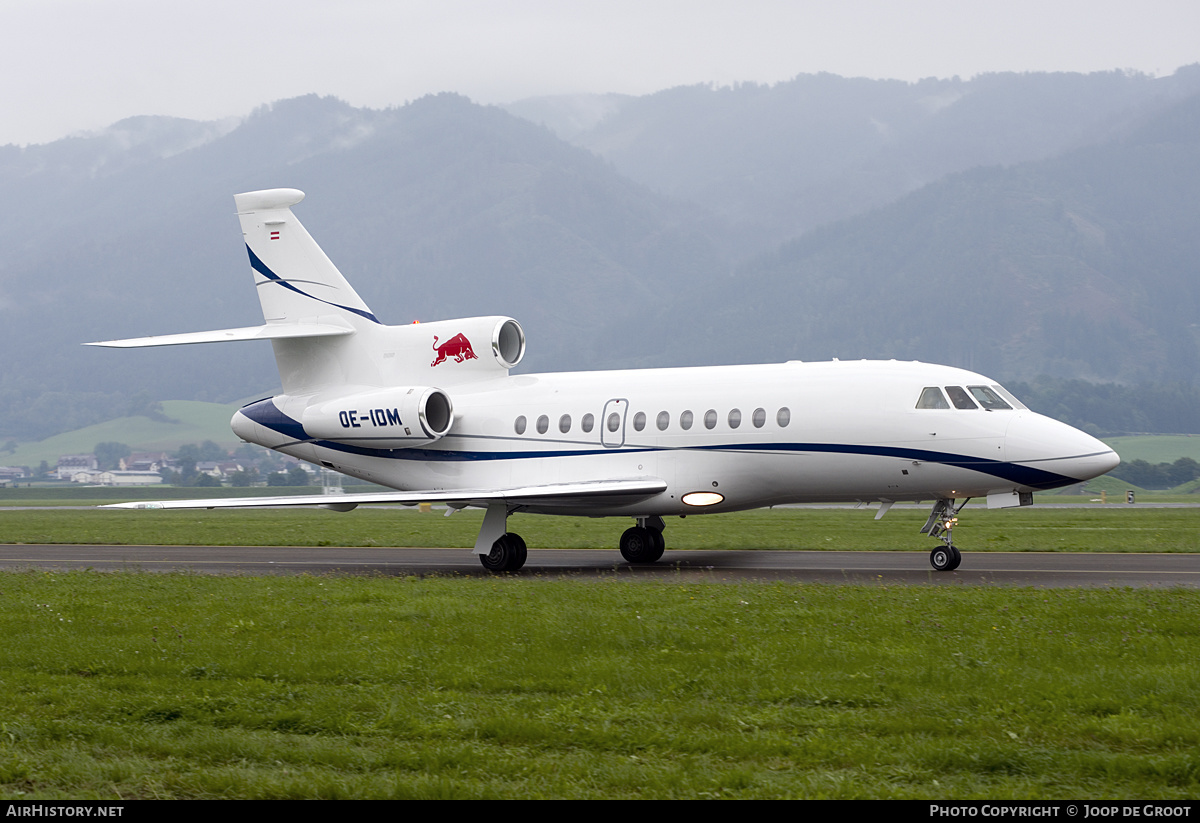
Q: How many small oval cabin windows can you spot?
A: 12